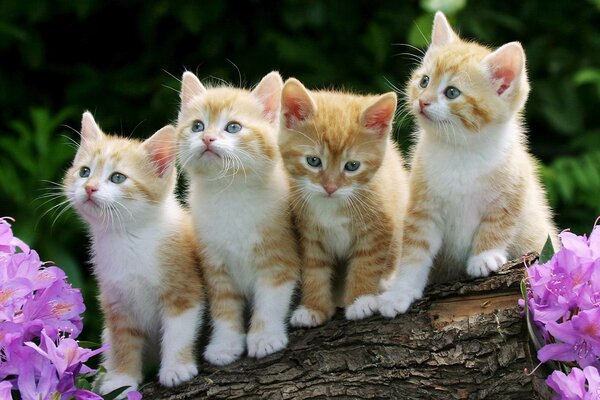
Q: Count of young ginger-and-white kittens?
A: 4